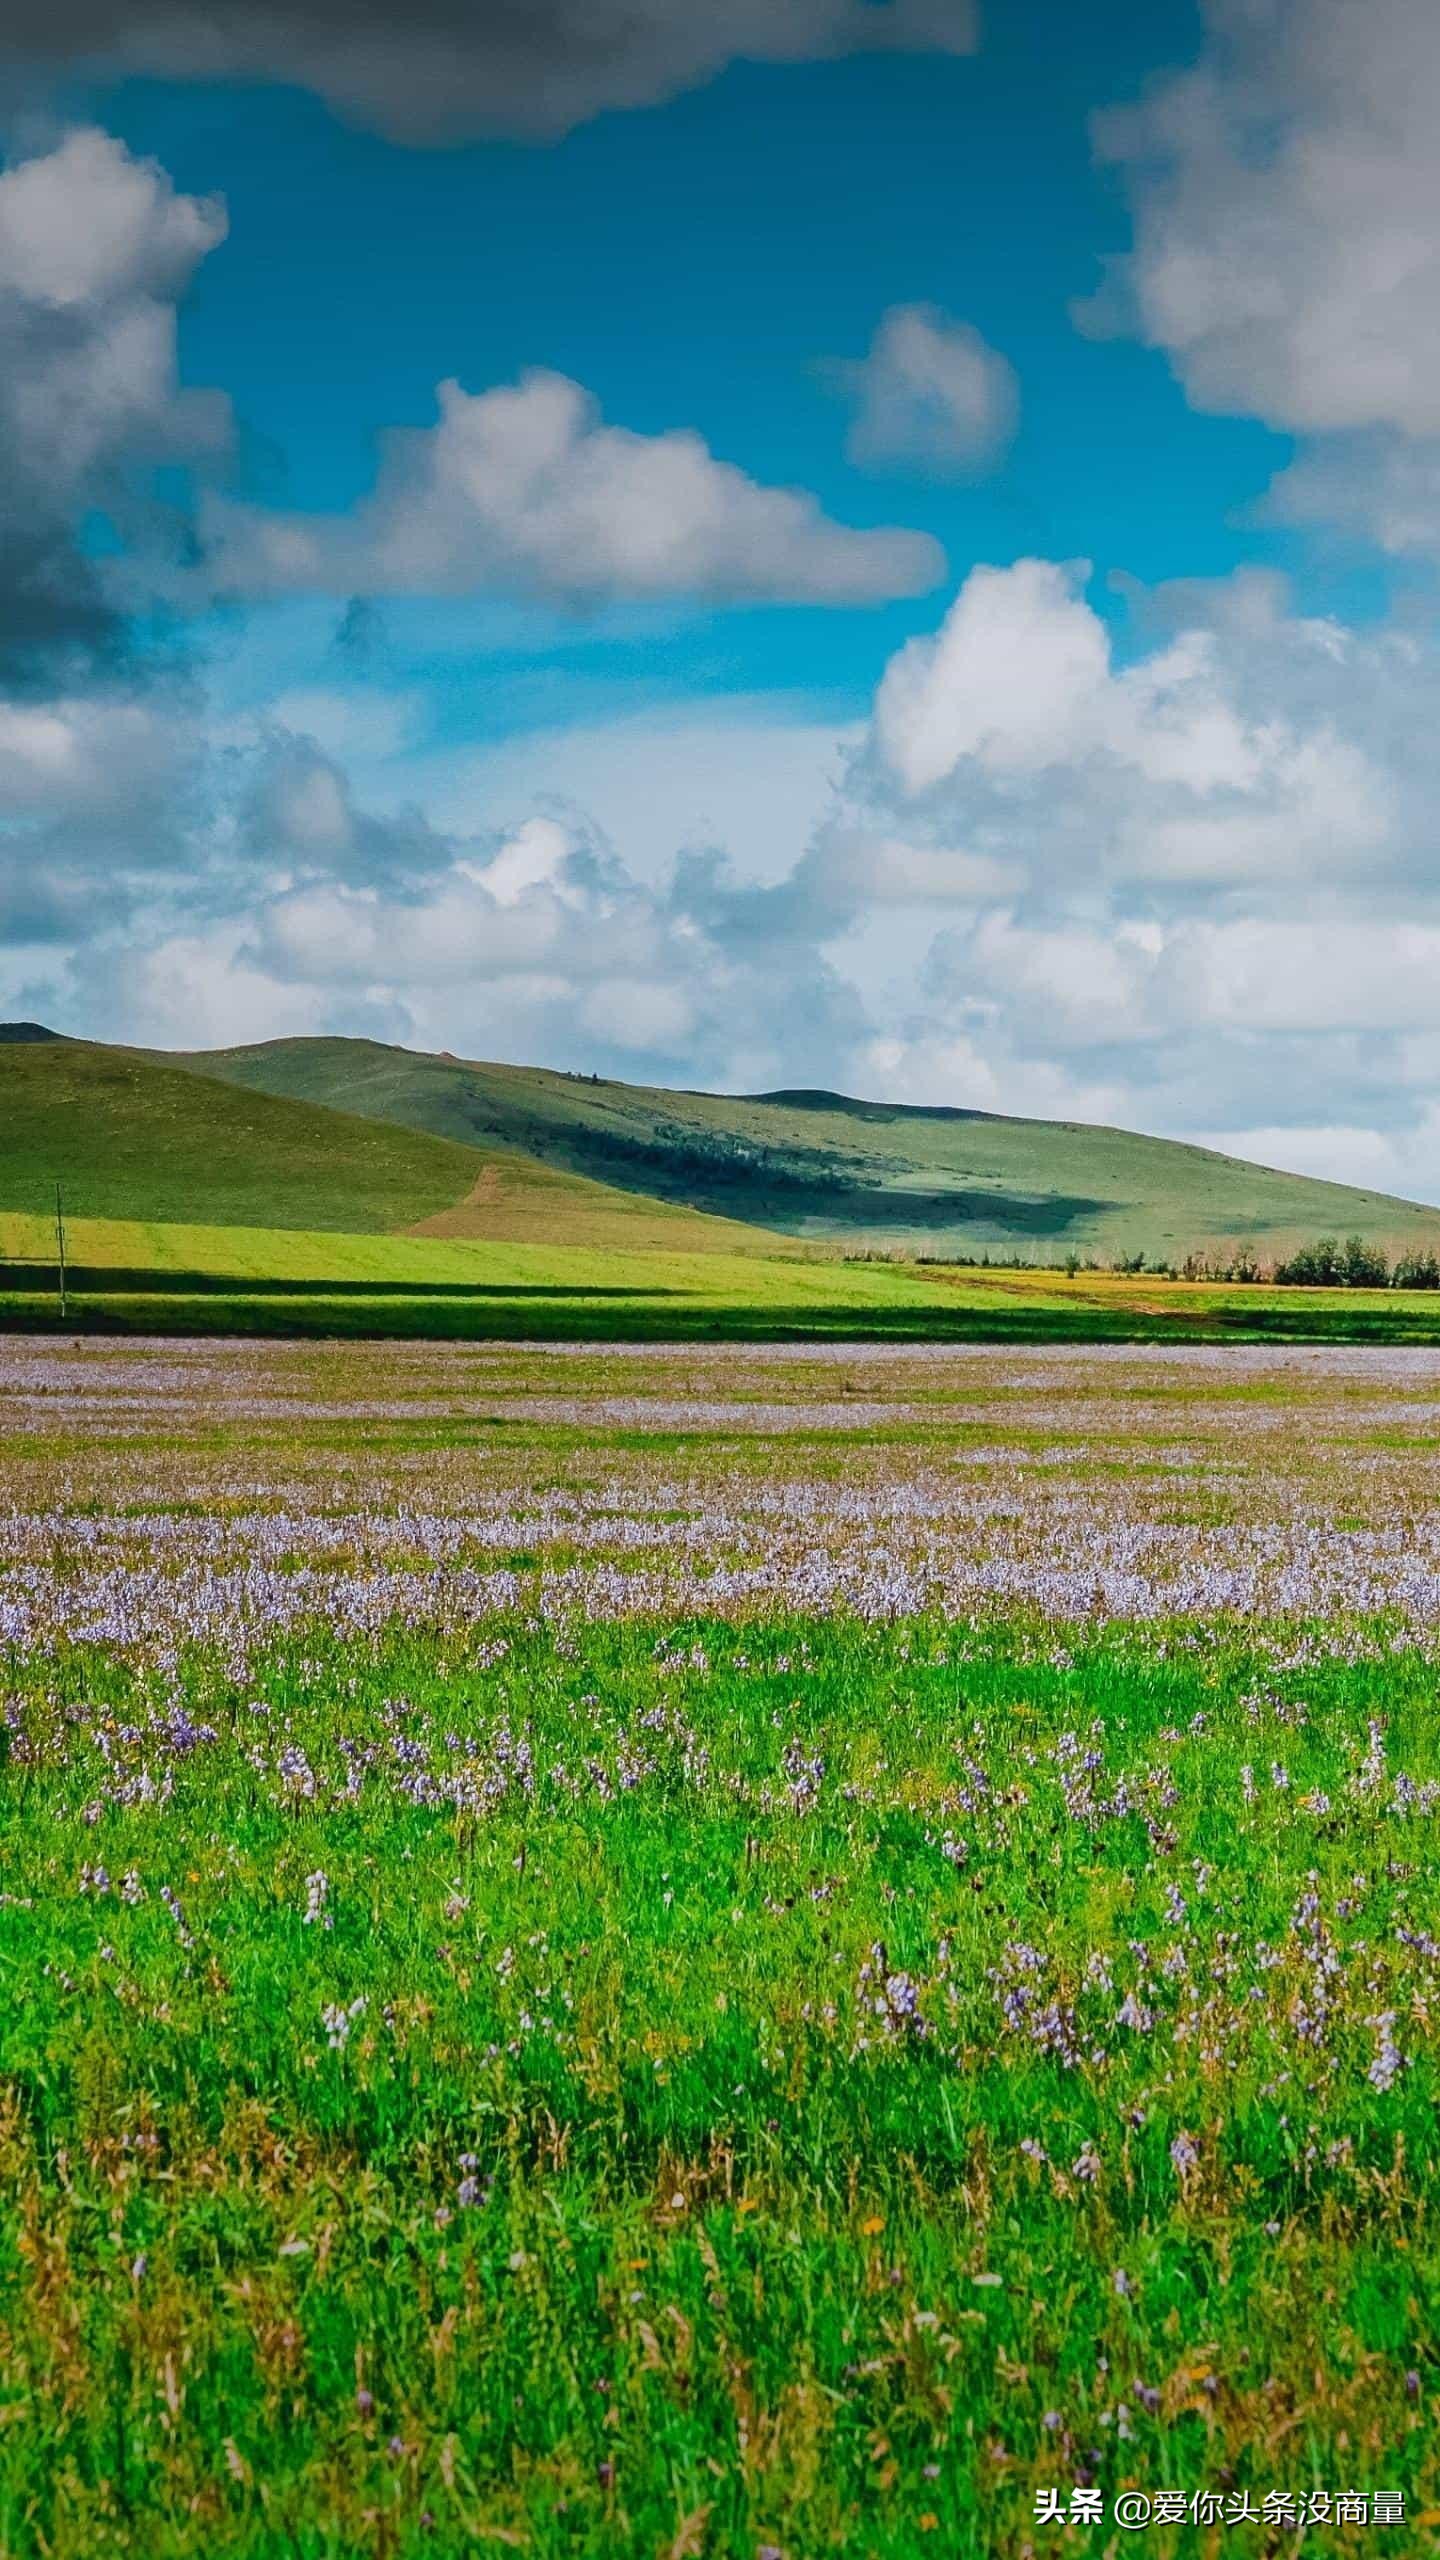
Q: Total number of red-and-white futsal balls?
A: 0